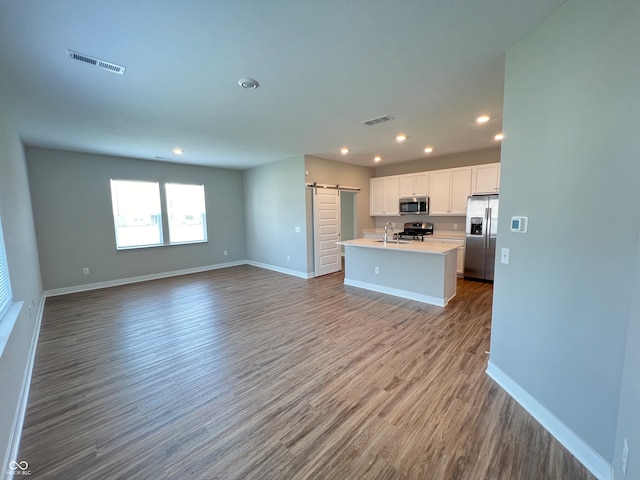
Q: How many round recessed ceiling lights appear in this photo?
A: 7